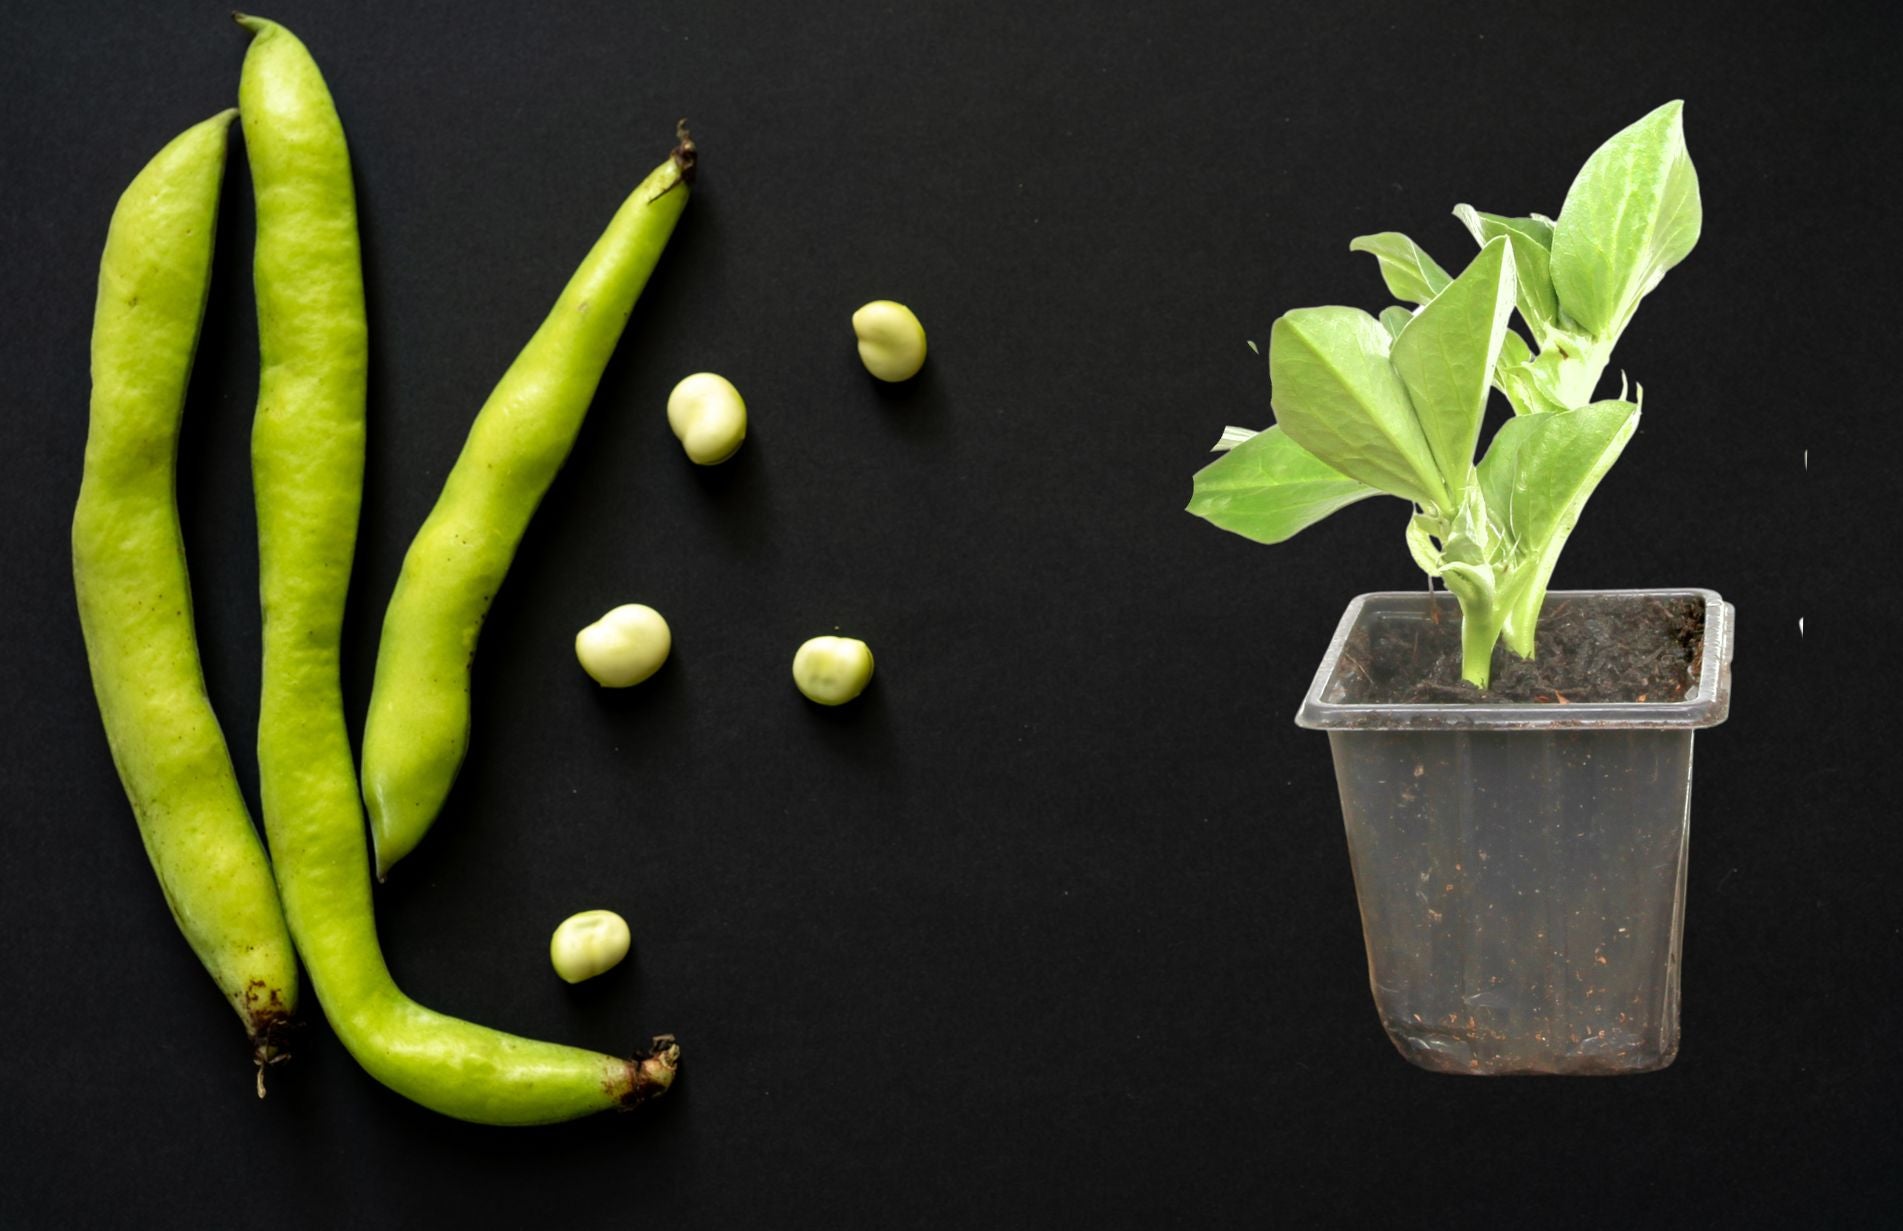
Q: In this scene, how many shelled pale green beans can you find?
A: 5